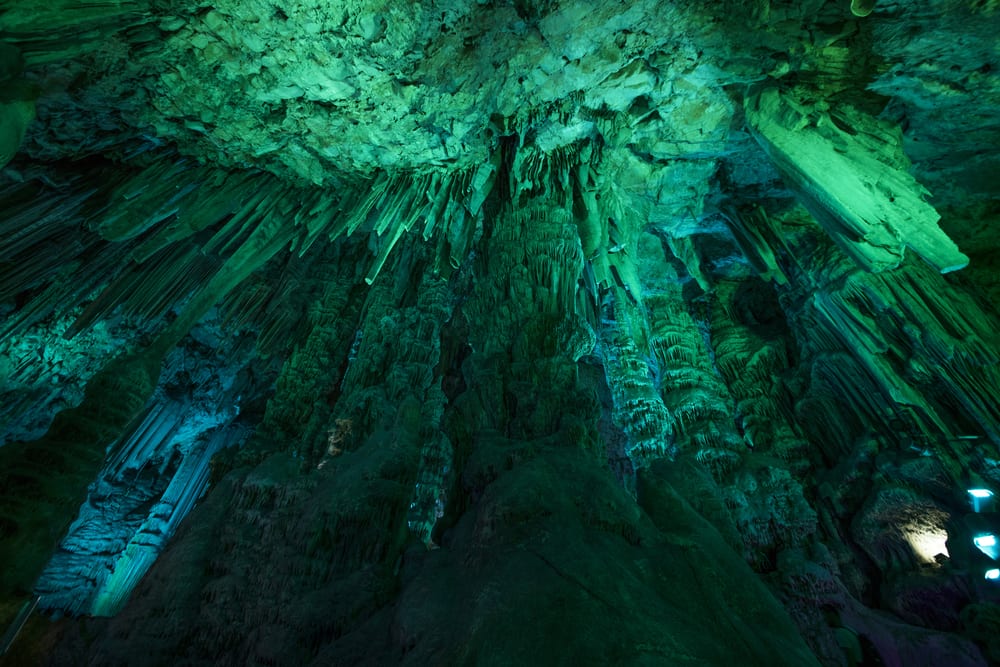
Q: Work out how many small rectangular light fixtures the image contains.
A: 3